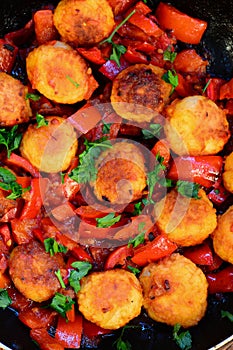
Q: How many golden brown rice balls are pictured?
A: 13